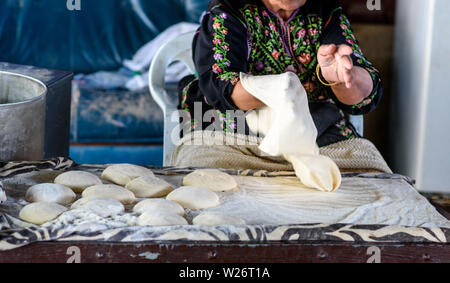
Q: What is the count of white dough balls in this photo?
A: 12